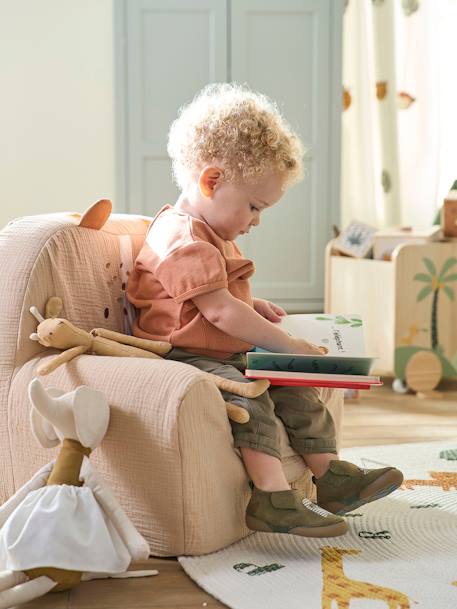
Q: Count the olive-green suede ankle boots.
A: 2